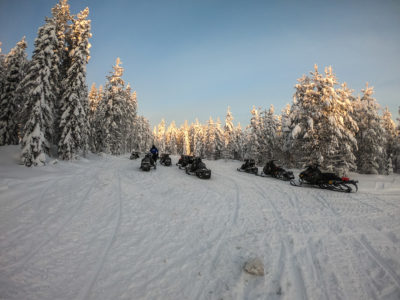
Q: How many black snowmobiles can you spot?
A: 8